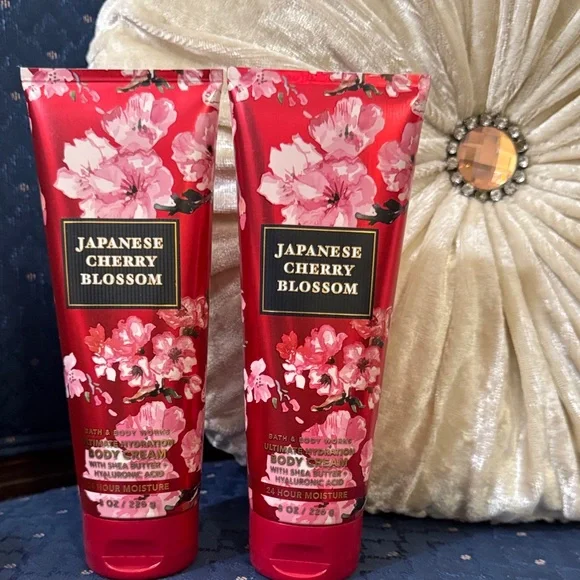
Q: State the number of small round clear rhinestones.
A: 15